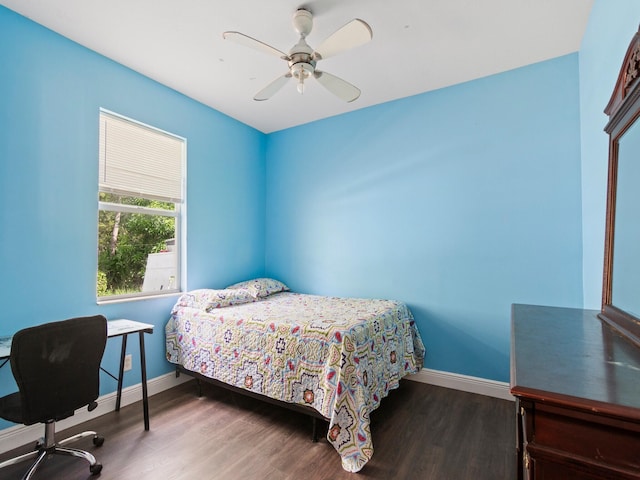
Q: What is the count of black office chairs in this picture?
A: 1